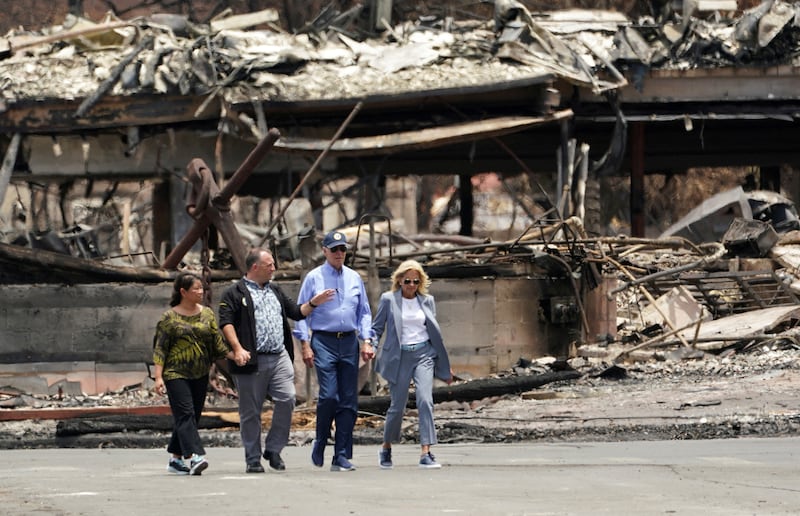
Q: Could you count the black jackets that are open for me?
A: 1